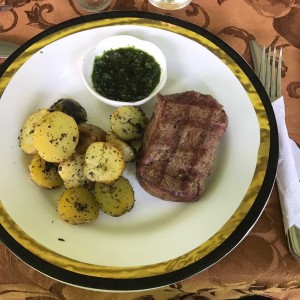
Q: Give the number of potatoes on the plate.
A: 11